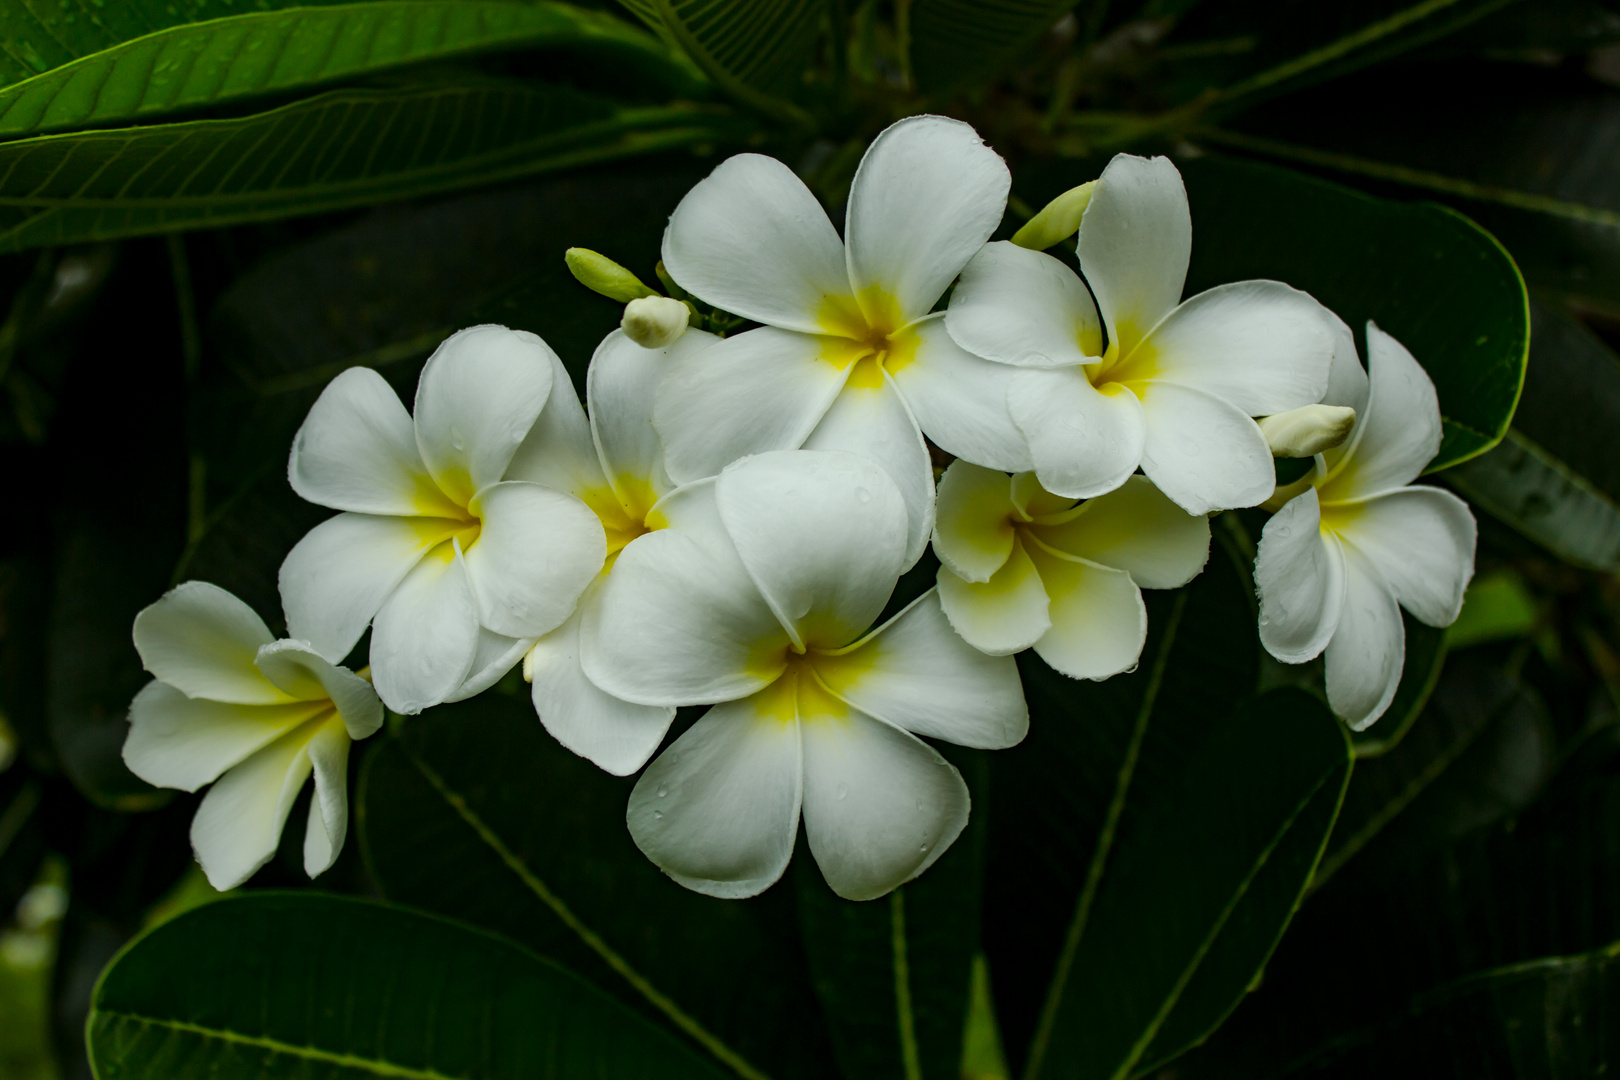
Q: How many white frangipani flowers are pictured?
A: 8